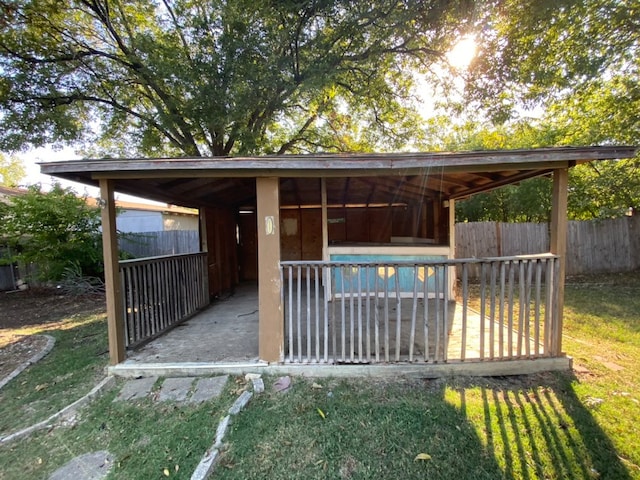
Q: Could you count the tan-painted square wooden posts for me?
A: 3